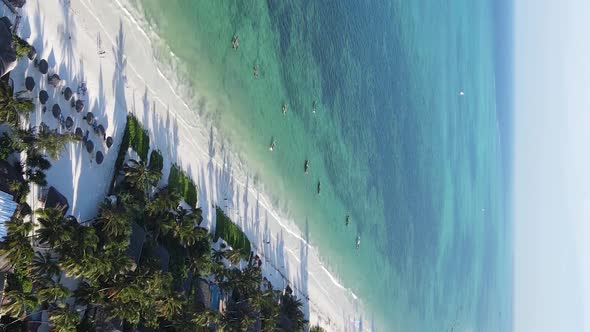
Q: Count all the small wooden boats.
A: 9